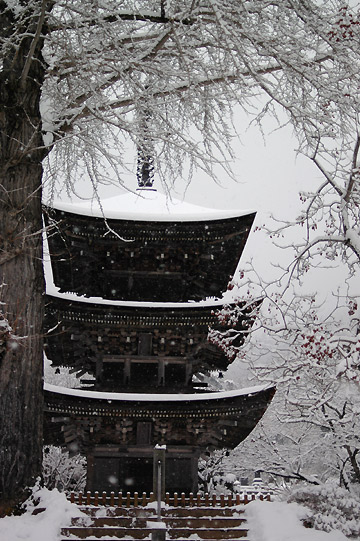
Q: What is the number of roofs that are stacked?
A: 3